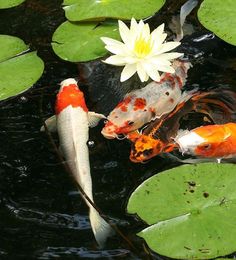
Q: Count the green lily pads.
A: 6